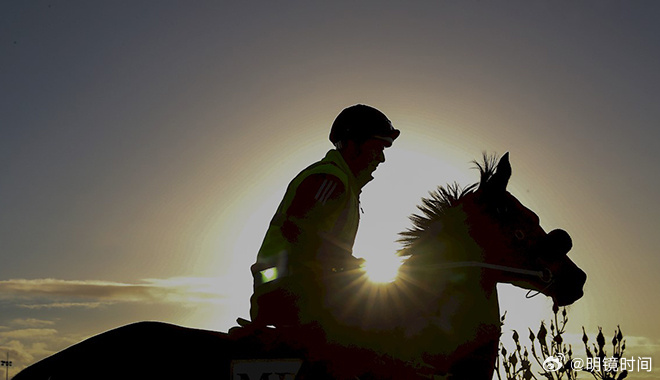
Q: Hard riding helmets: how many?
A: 1